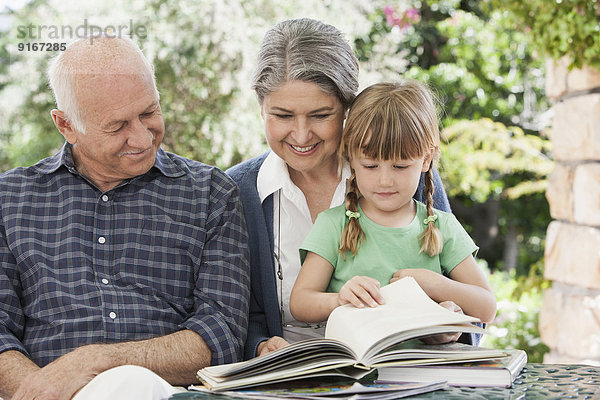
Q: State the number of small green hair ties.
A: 2